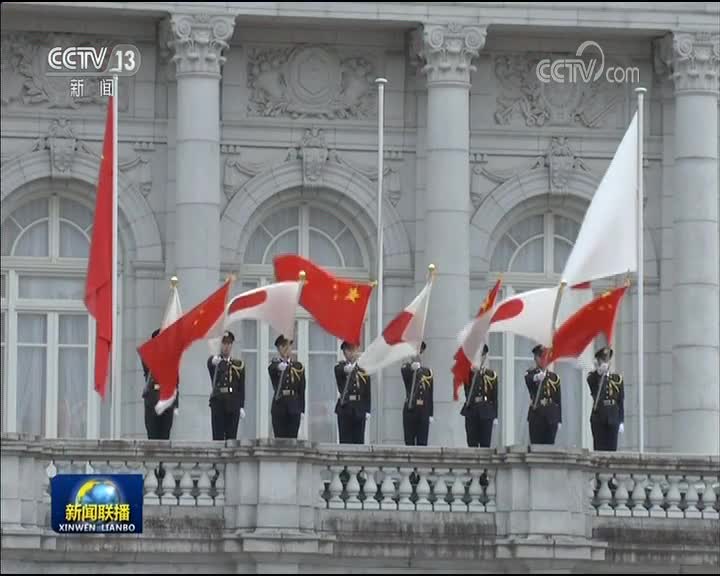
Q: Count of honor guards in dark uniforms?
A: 8